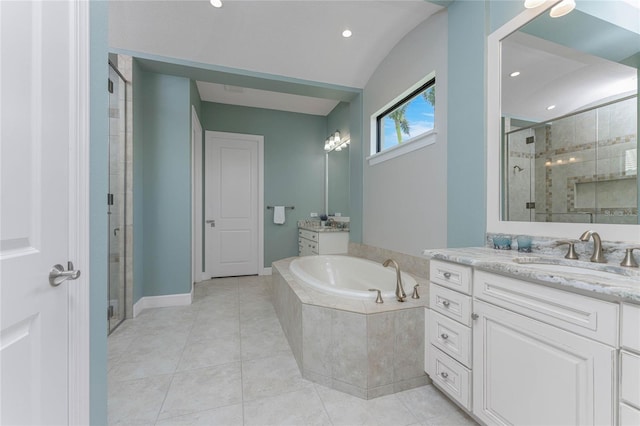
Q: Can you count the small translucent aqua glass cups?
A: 2